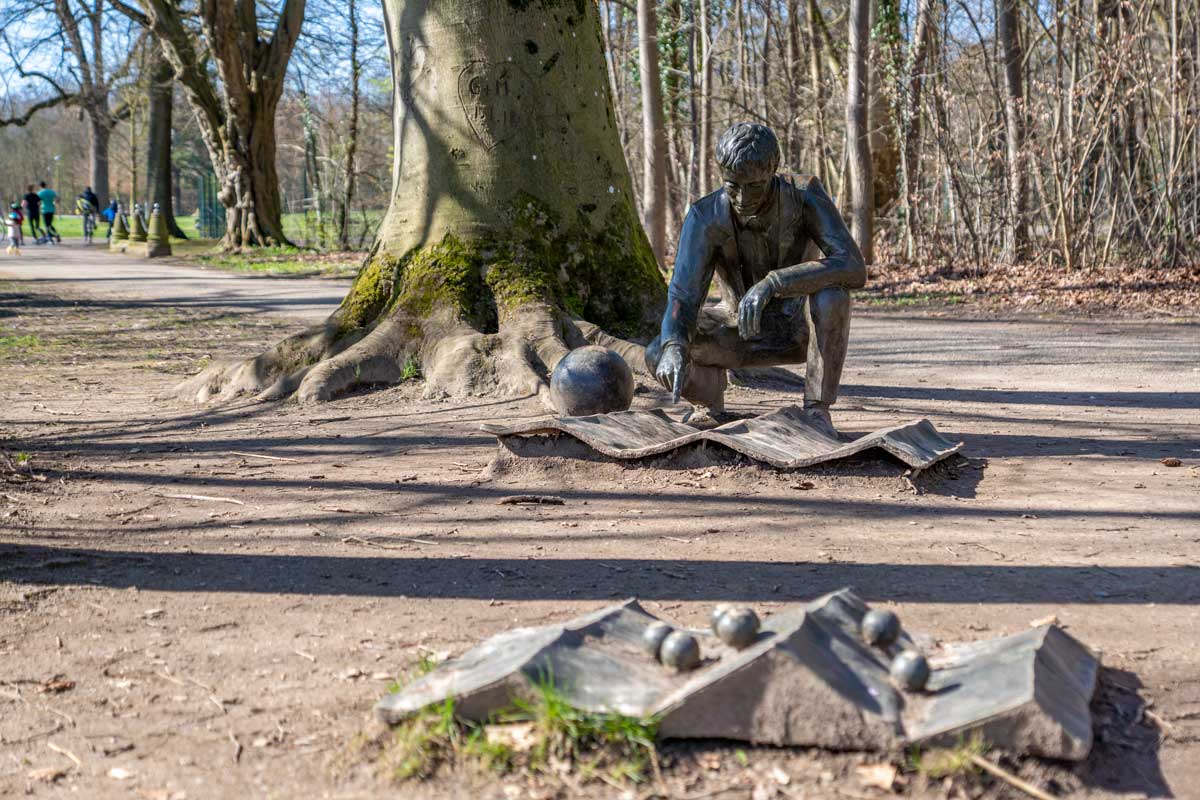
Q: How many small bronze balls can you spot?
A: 6